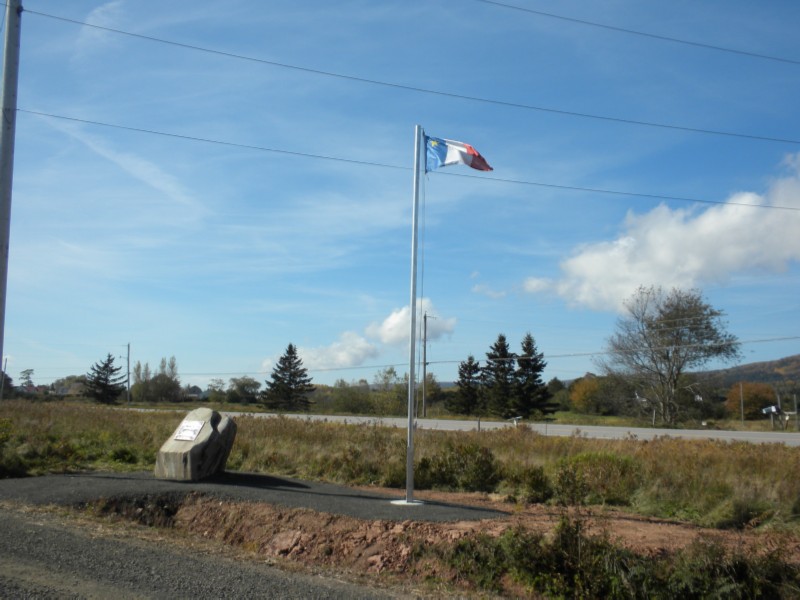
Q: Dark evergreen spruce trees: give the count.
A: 5